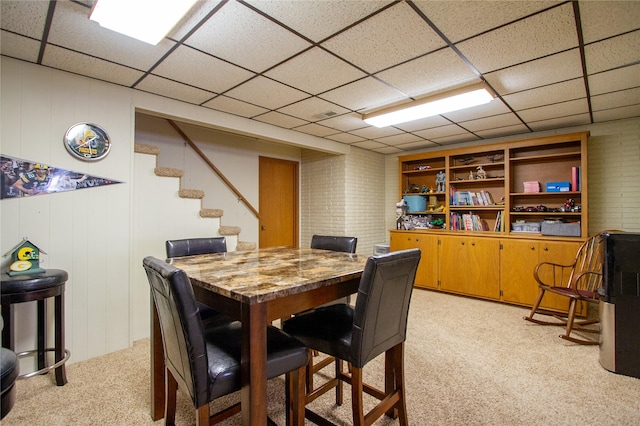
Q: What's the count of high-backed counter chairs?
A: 4